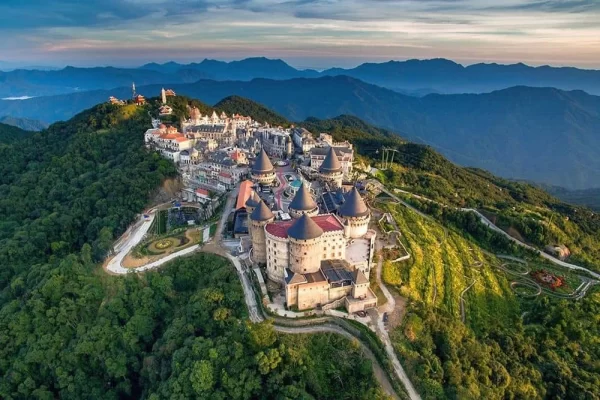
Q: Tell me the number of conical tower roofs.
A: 7